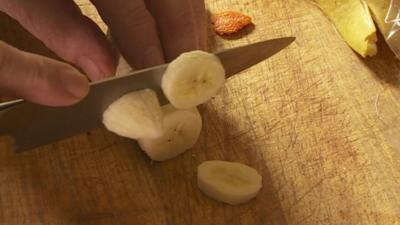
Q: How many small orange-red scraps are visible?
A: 1